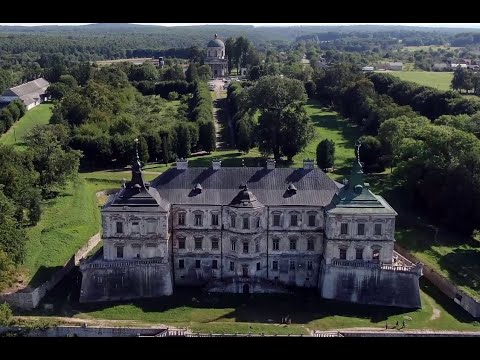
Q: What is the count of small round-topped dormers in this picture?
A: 4